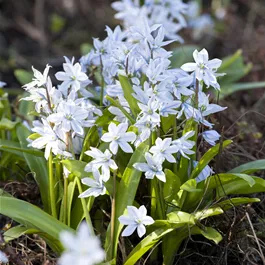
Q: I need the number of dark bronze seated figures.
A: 0